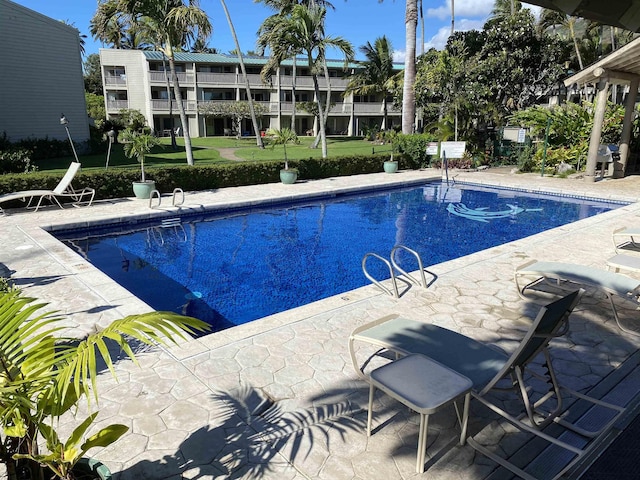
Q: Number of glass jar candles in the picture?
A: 0